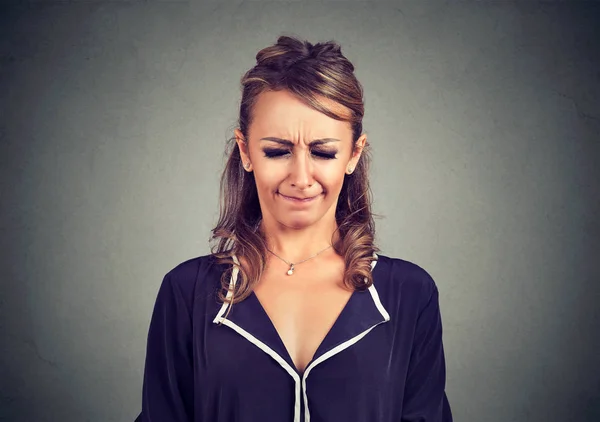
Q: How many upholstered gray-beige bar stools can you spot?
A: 0